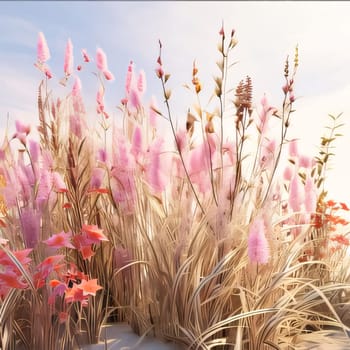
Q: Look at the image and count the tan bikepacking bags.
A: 0